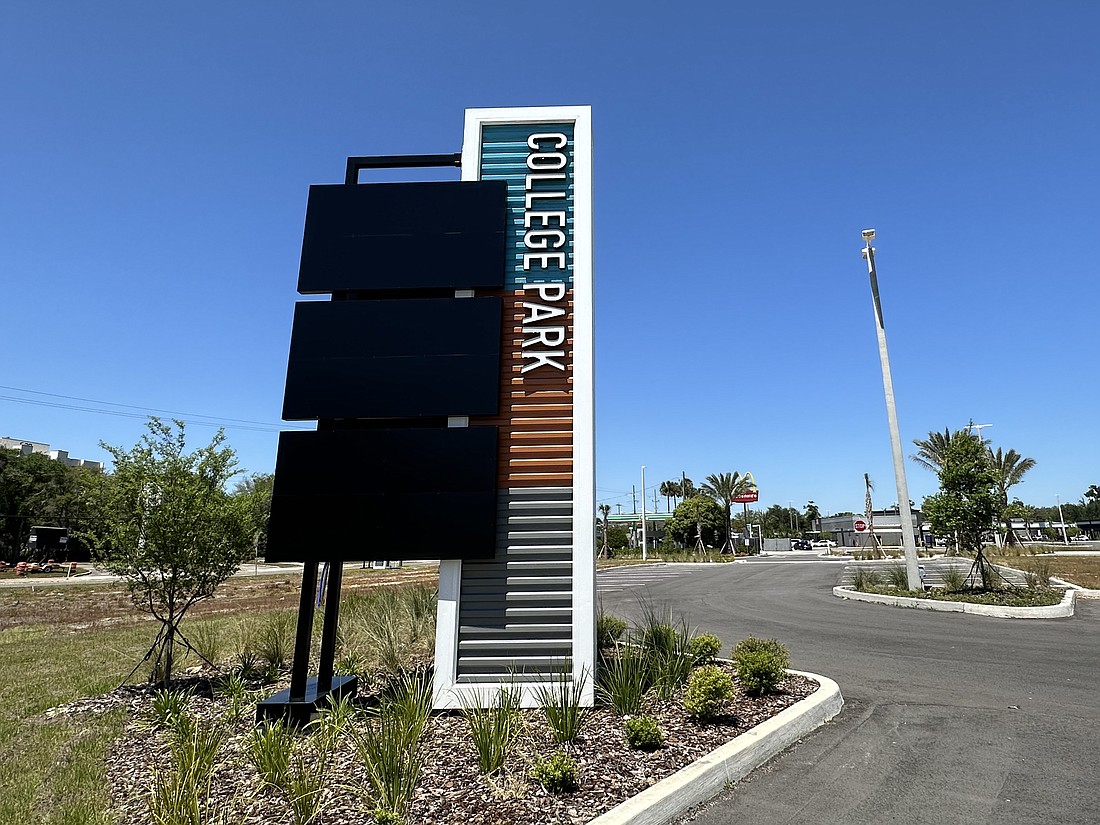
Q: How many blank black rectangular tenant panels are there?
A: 3